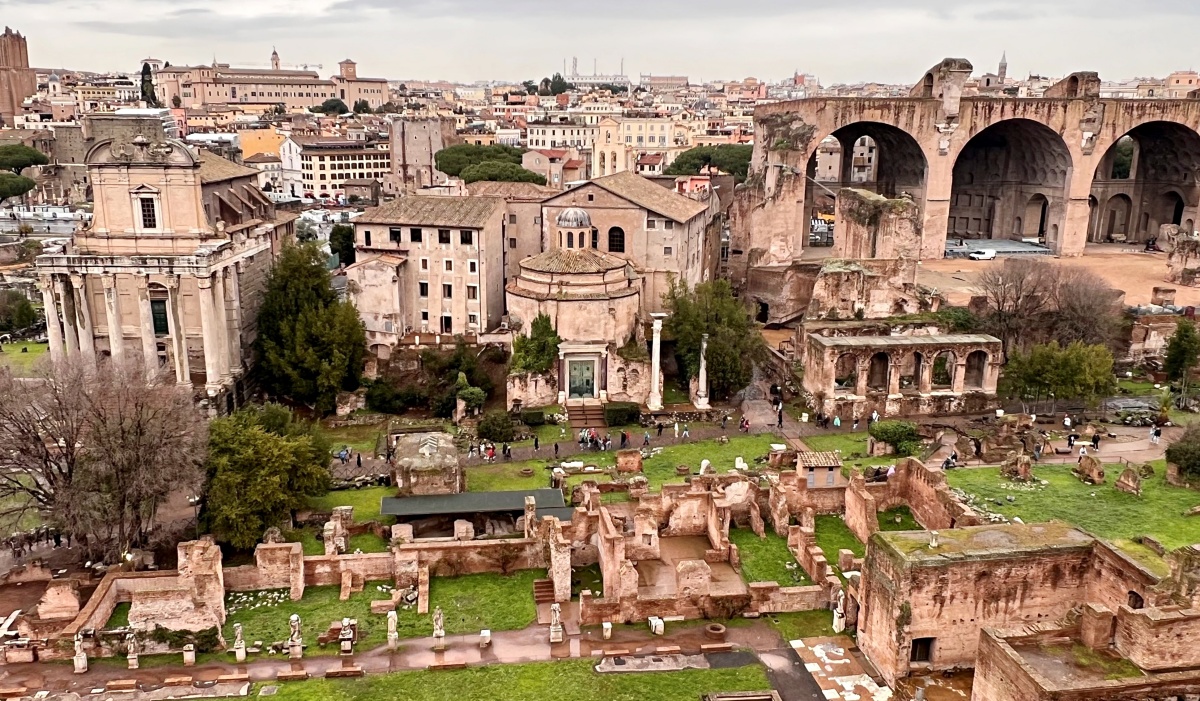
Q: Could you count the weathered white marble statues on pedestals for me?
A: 9